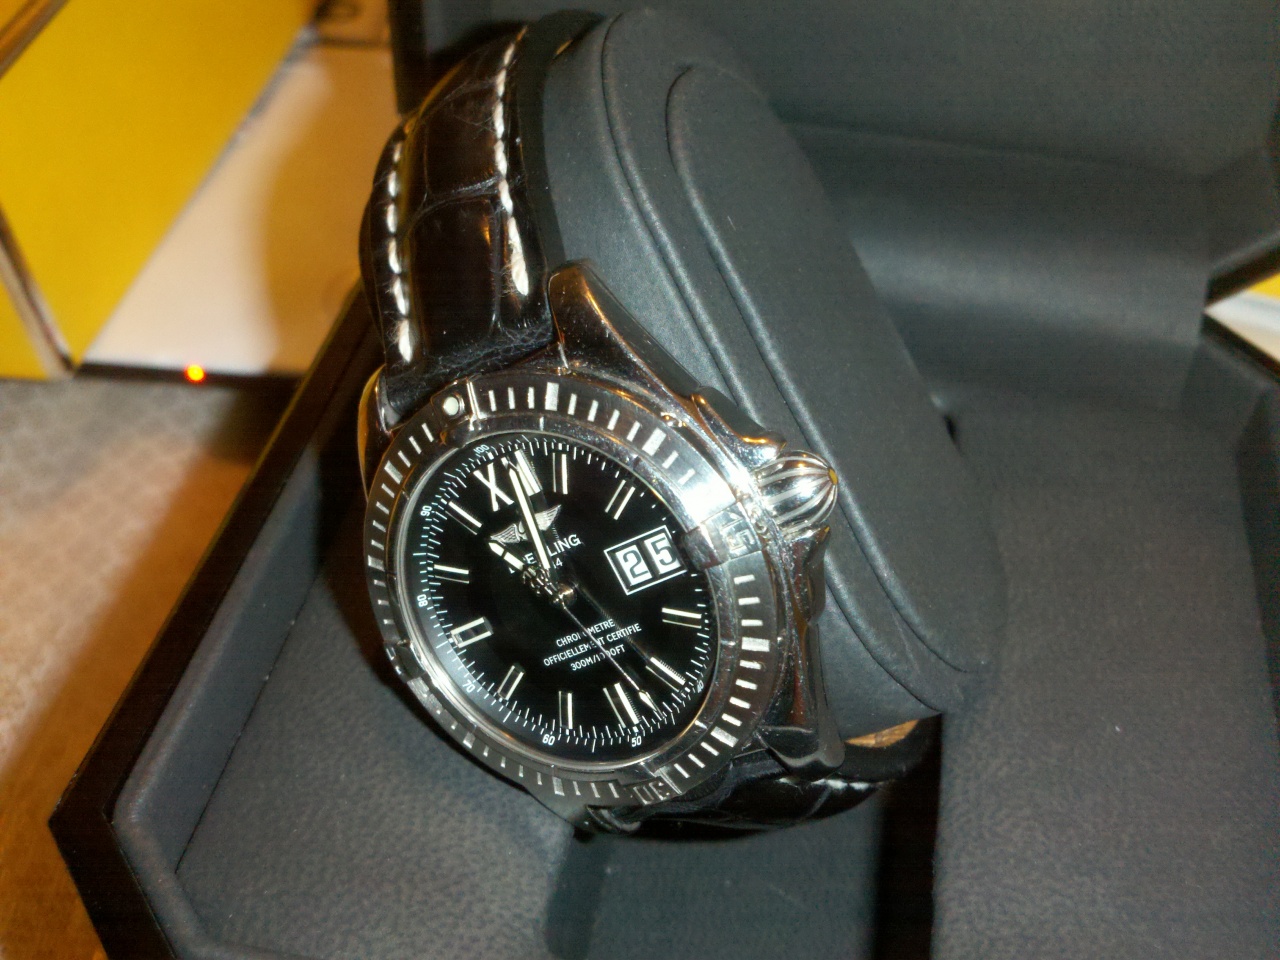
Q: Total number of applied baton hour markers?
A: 10